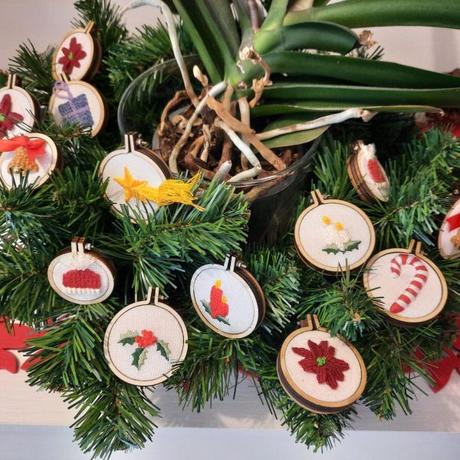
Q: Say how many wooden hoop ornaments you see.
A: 13